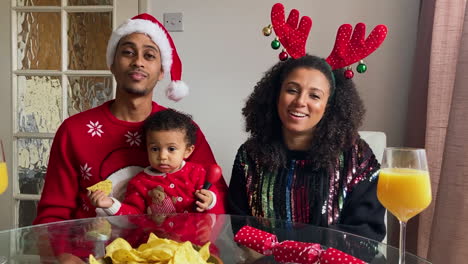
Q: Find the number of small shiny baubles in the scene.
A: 5